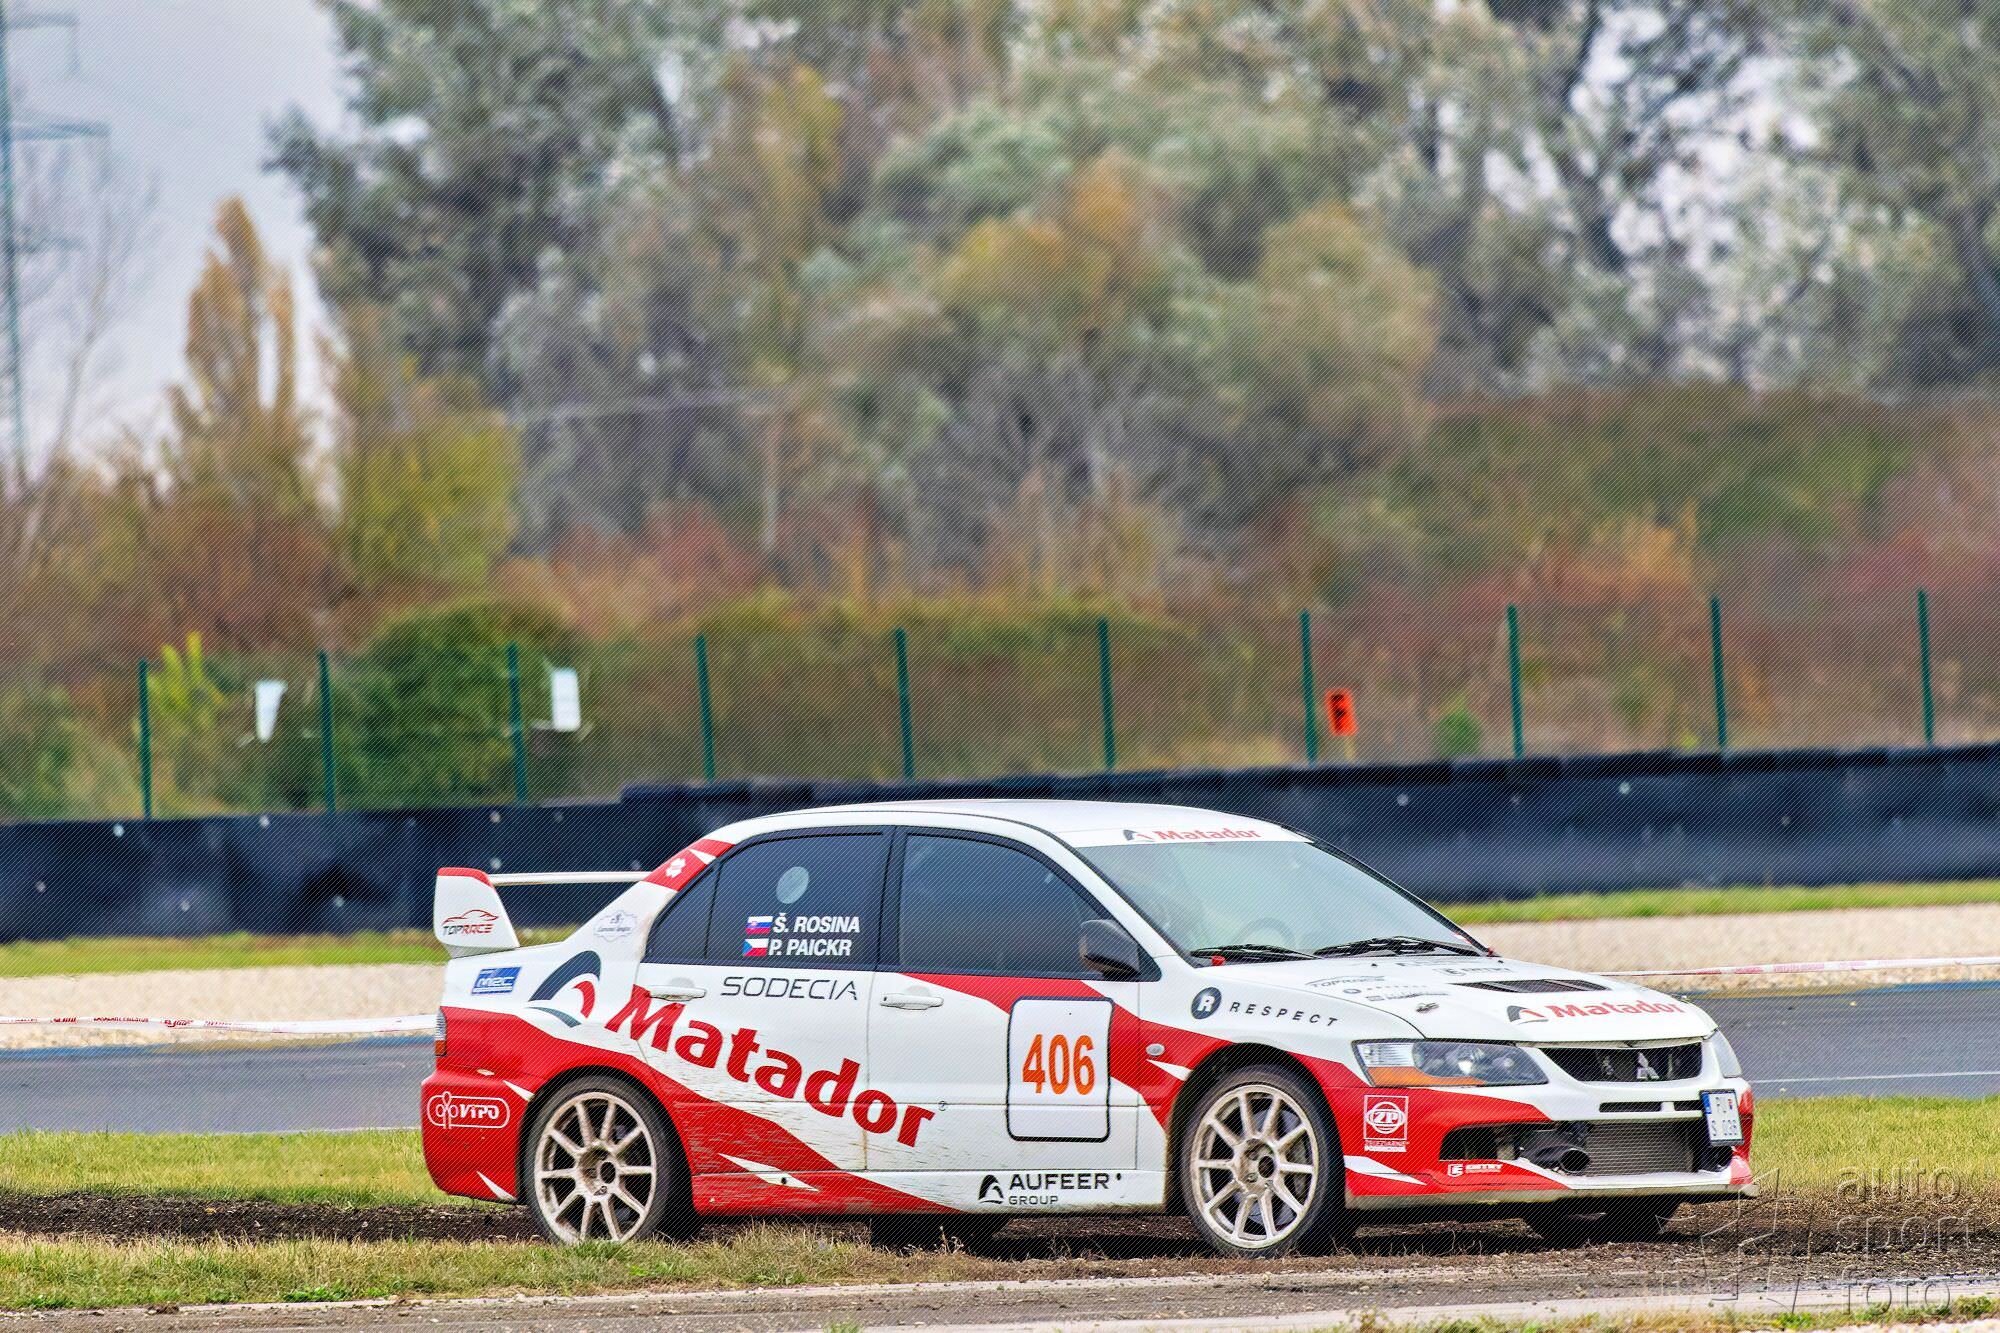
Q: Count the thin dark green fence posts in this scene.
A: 10